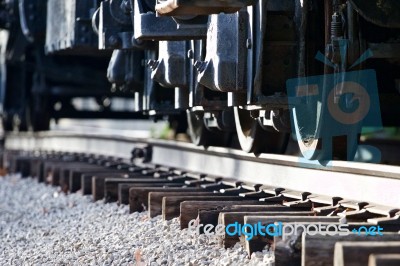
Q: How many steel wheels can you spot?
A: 3